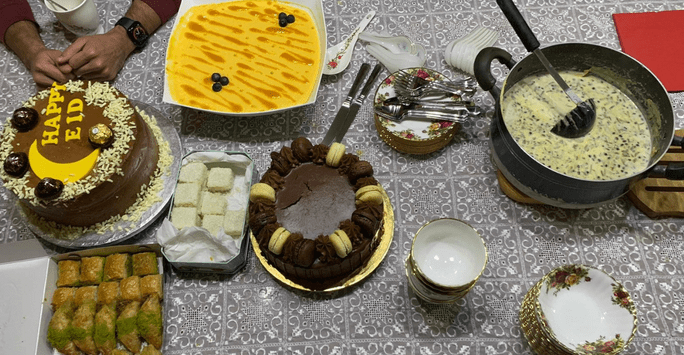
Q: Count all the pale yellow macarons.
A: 5